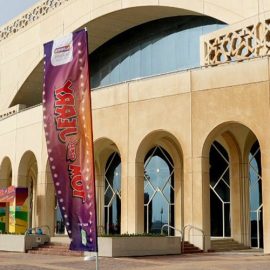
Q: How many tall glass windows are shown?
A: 4